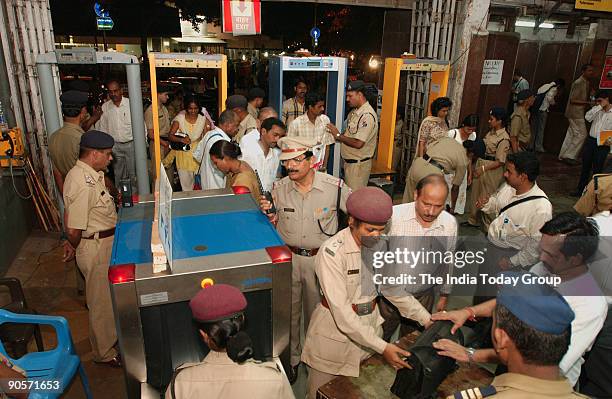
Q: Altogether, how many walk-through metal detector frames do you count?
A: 4